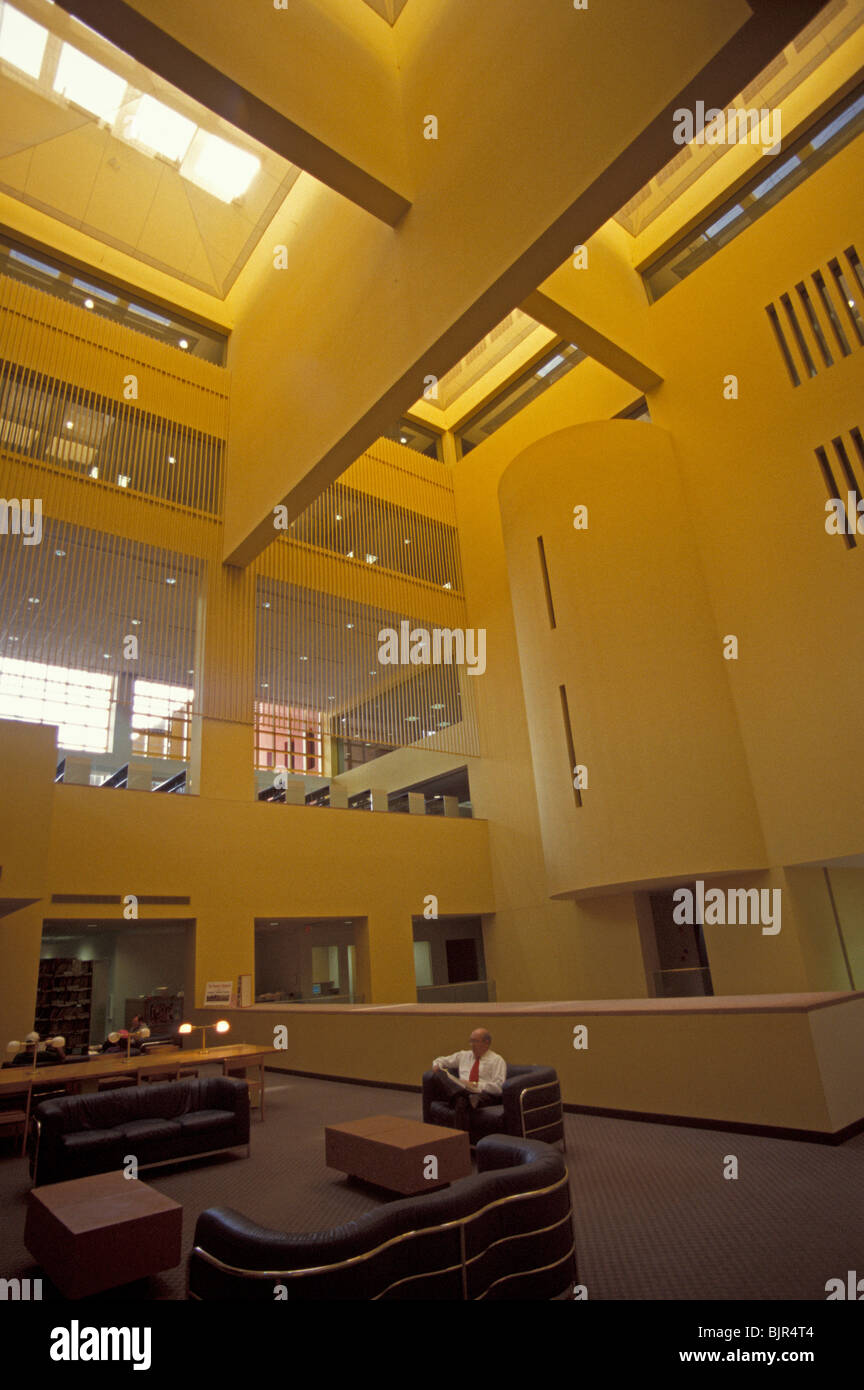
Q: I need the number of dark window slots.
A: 11